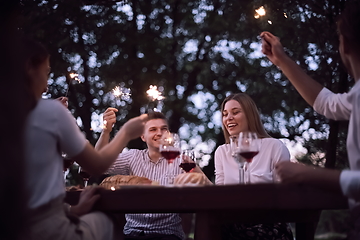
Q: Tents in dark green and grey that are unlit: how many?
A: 0